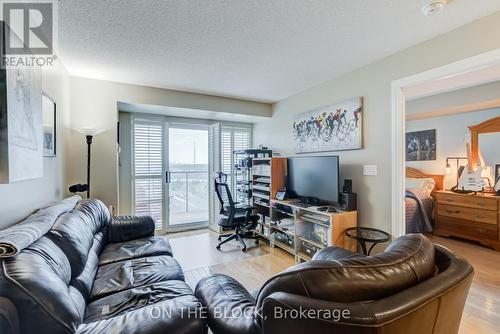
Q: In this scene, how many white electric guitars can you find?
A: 1